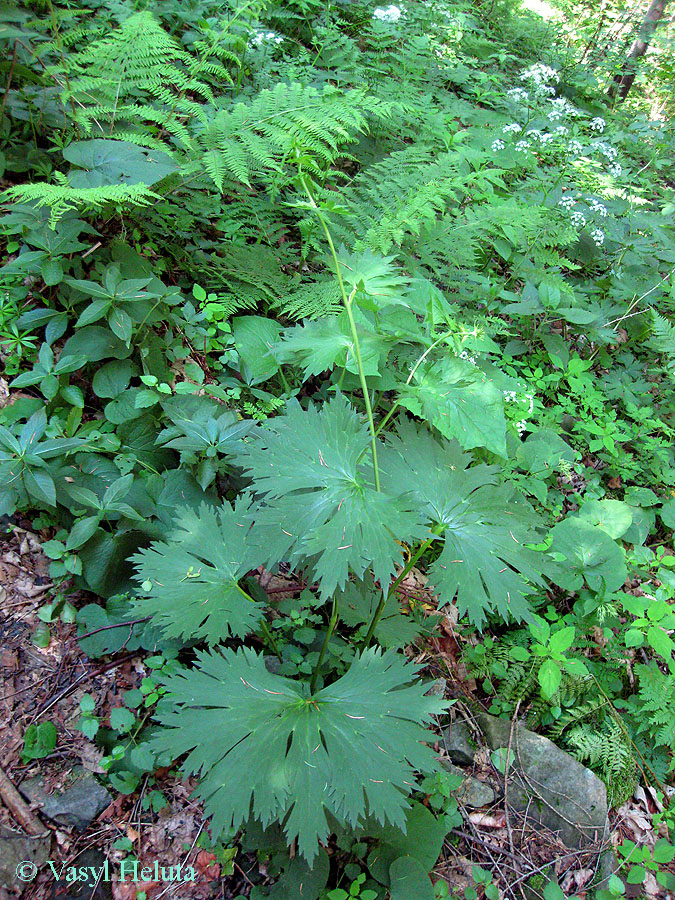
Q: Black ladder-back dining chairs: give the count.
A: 0